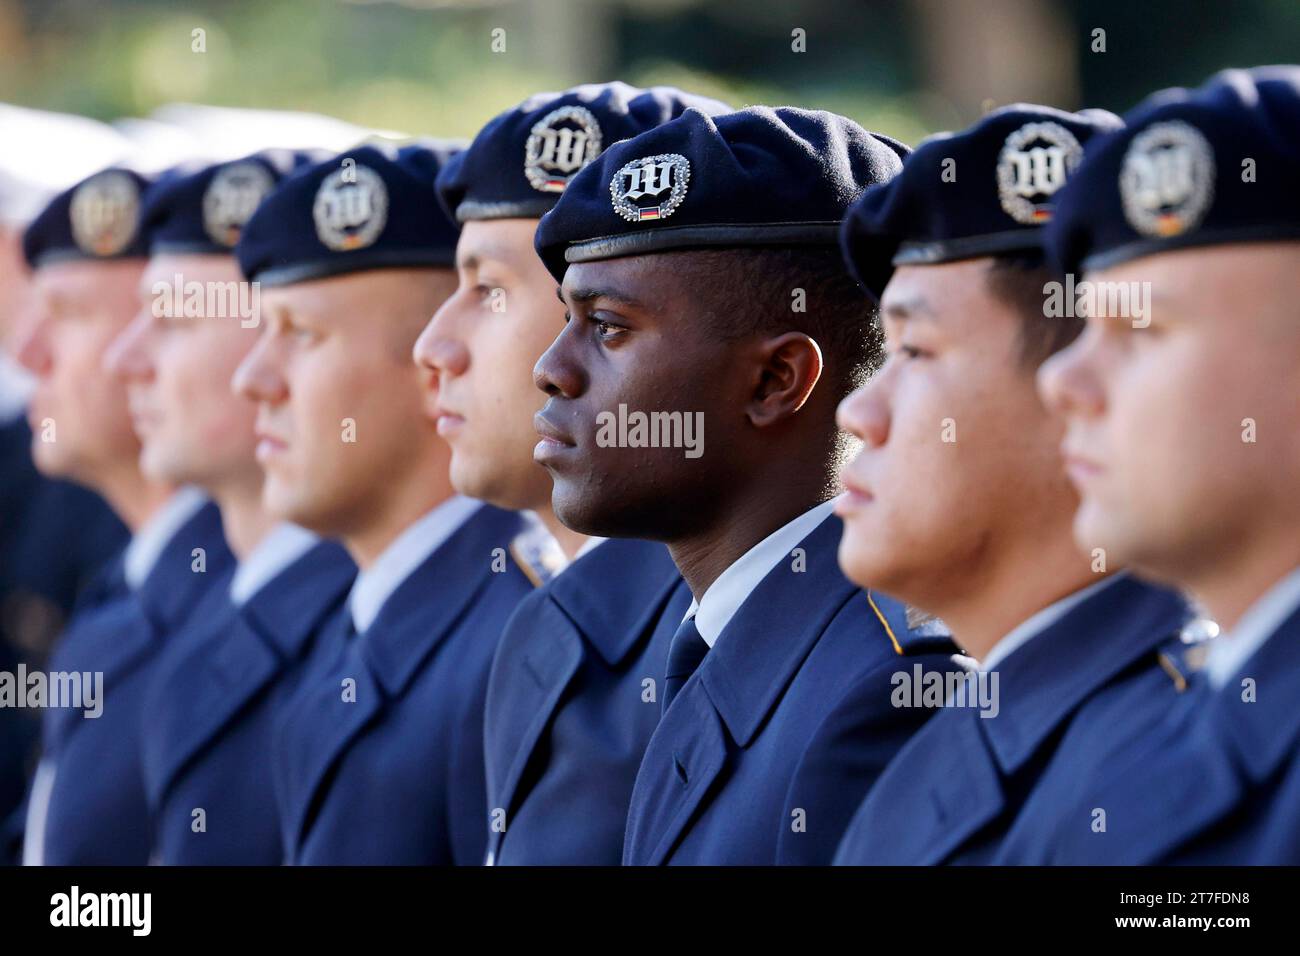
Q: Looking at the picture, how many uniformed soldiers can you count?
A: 7